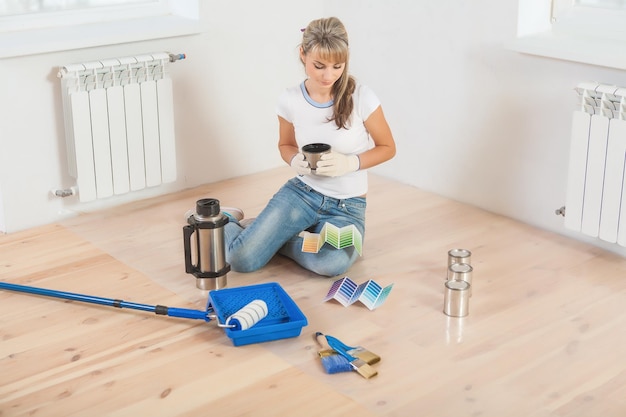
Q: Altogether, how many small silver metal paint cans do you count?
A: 3